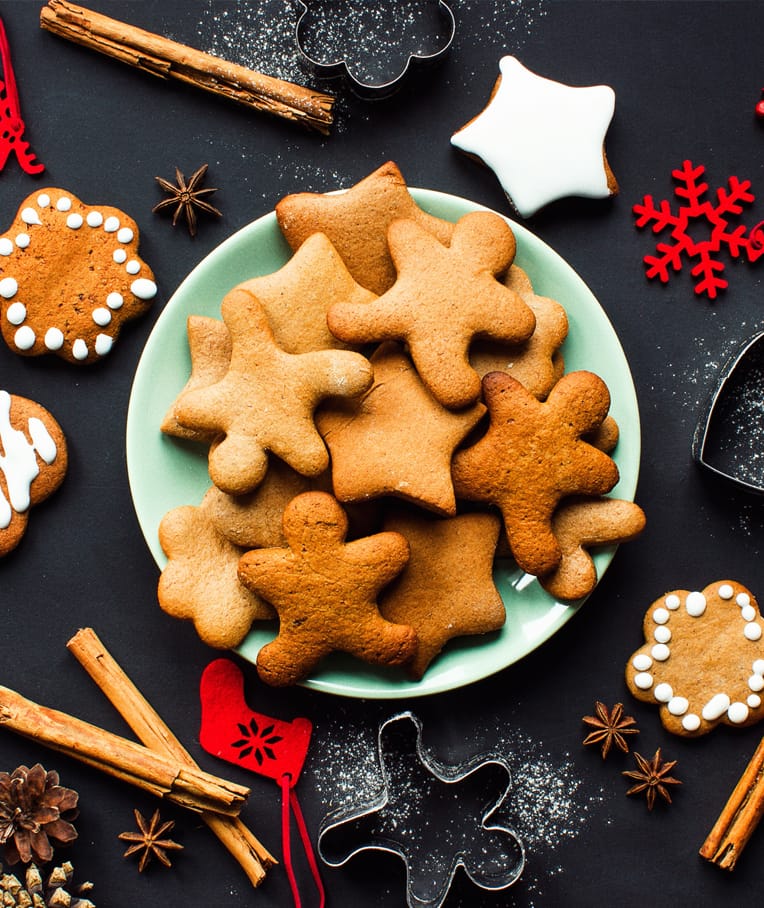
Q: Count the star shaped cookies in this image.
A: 6